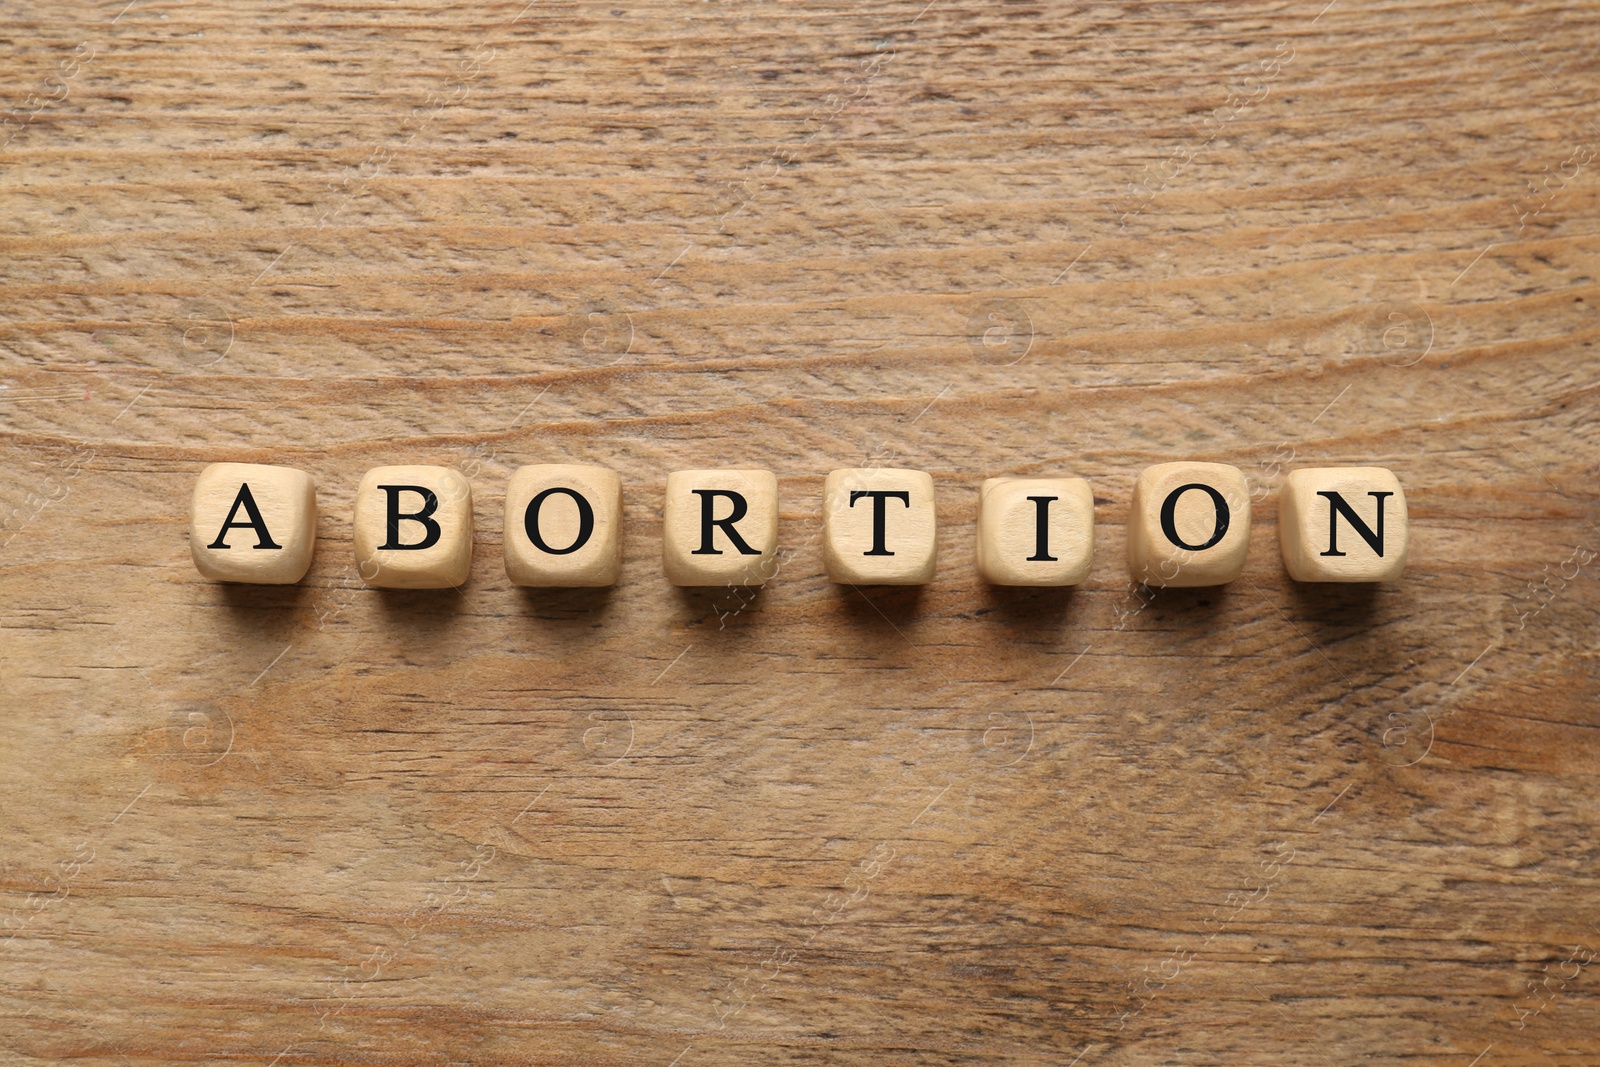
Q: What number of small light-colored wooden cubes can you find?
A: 8